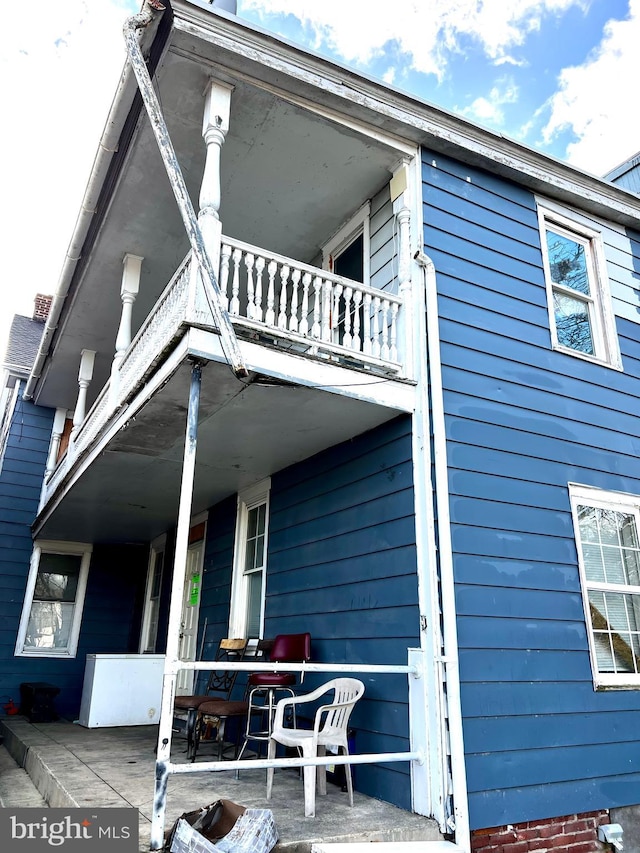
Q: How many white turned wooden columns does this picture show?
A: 5